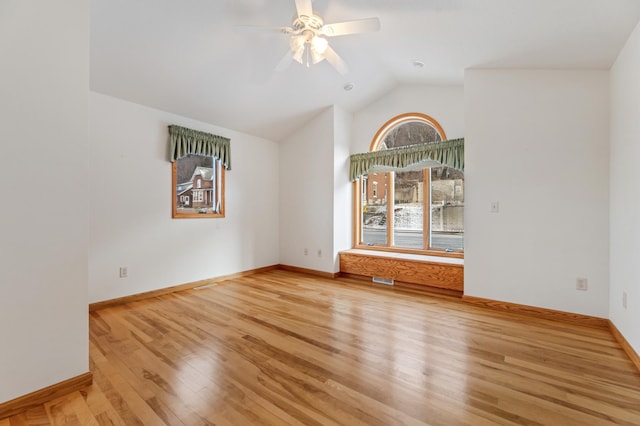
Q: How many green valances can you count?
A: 2